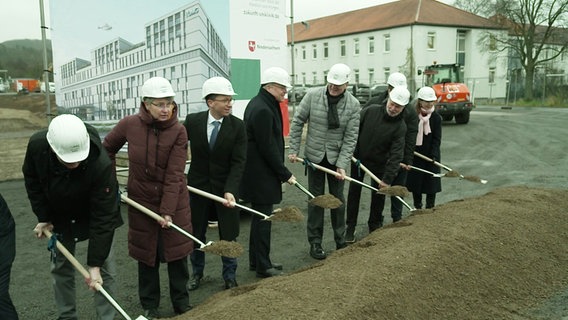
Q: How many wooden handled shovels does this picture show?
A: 8